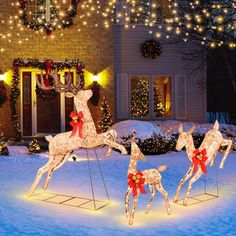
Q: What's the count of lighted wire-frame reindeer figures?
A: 3